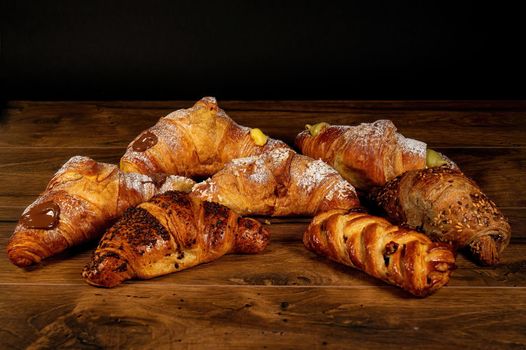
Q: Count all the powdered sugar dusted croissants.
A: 4